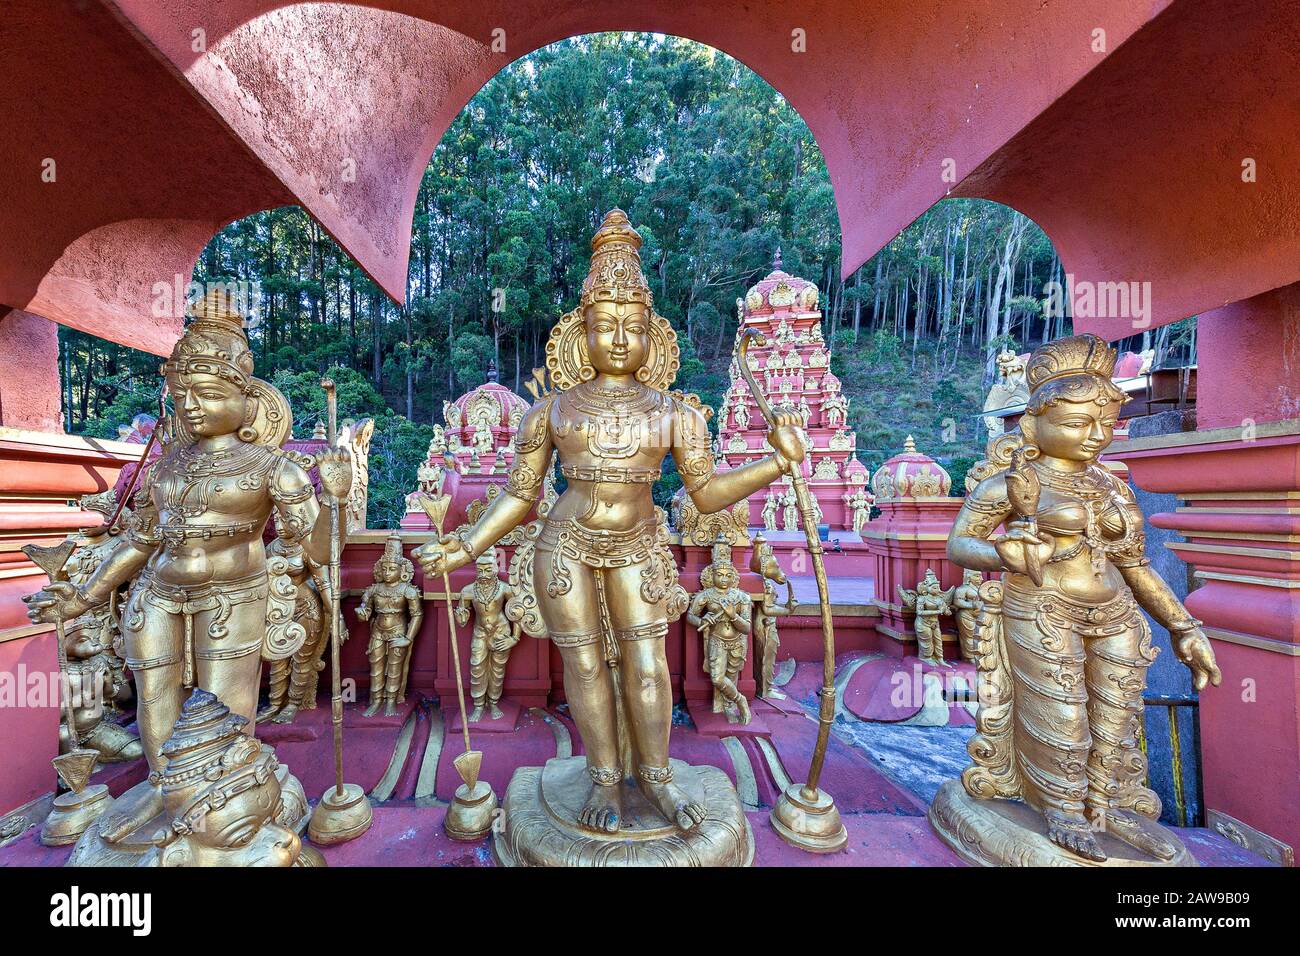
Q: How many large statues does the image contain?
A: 3